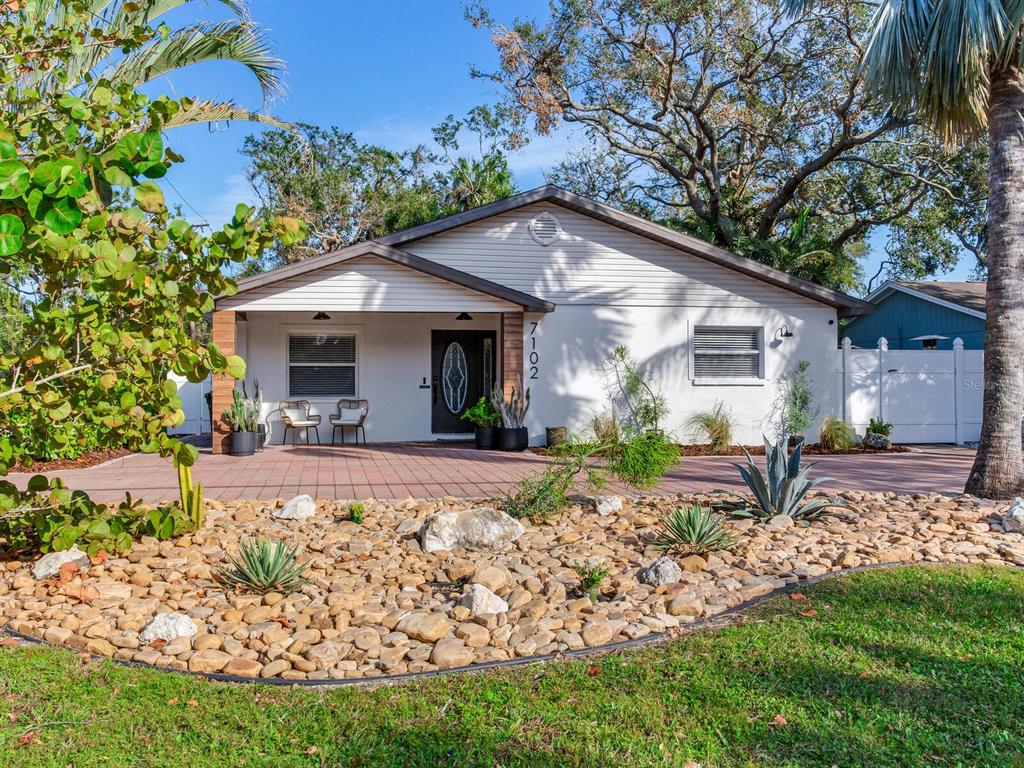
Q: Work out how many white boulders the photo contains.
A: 8